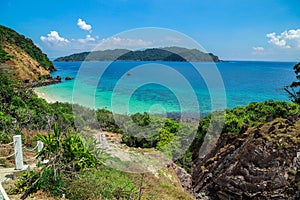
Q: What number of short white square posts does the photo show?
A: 2